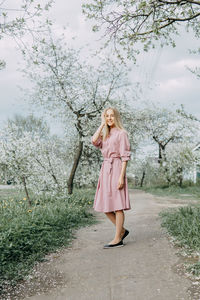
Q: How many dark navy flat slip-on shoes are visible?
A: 2